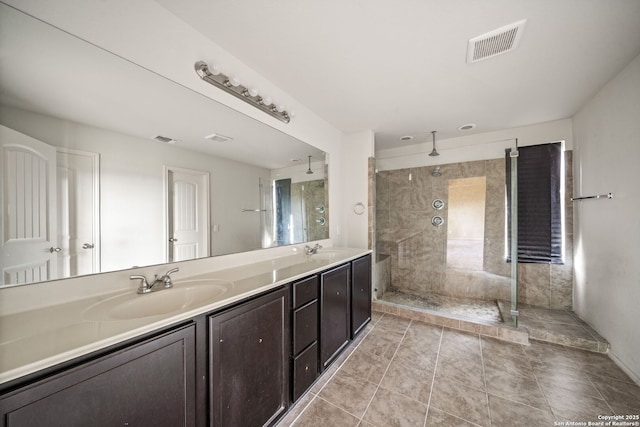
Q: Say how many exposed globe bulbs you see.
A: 6